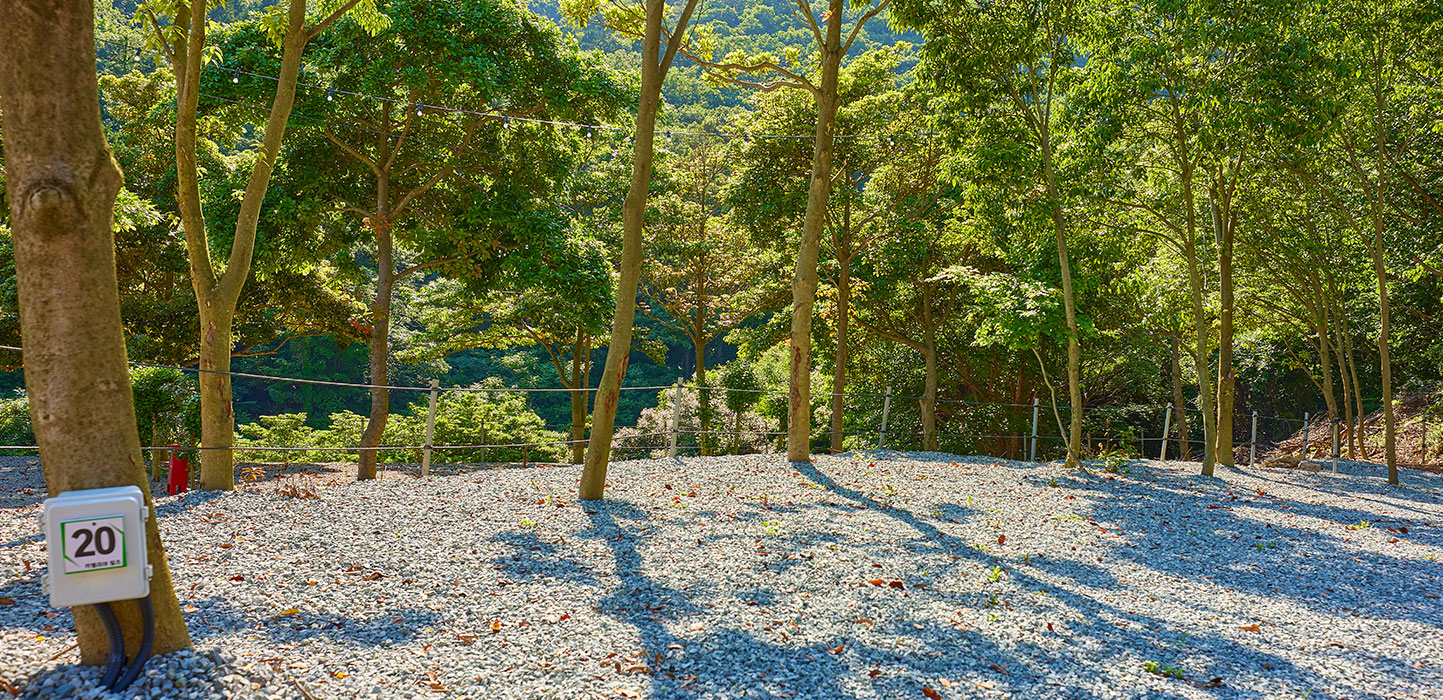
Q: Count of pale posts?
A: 8